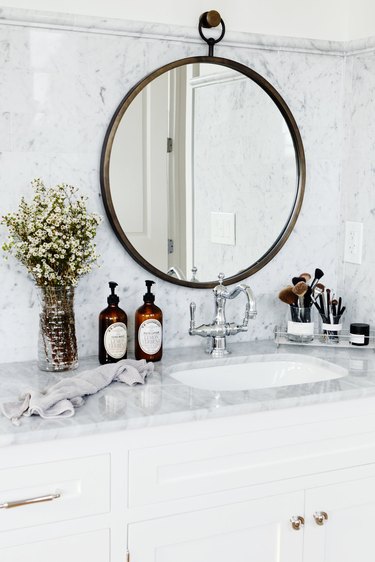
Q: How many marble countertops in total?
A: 1